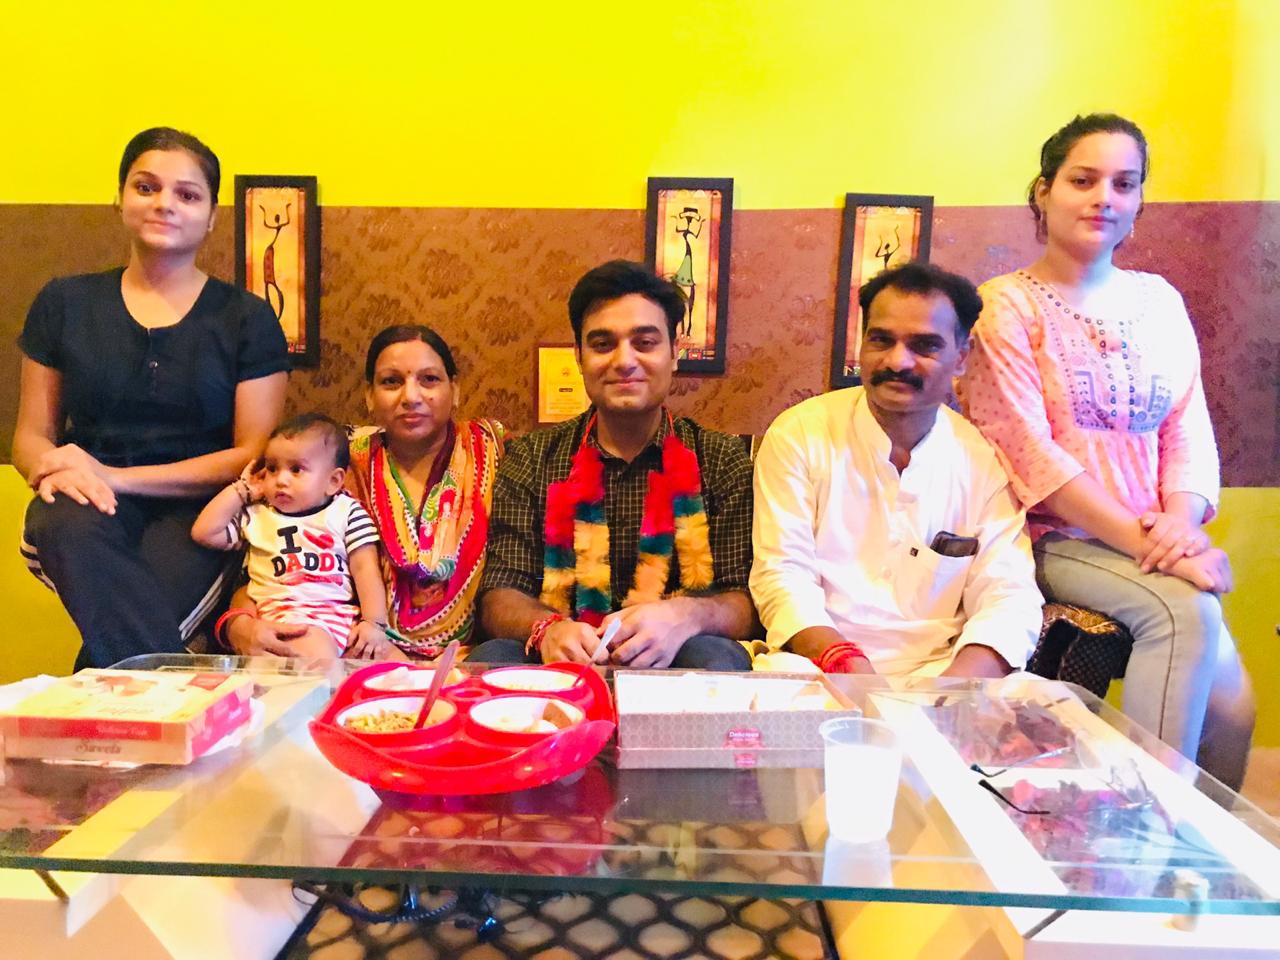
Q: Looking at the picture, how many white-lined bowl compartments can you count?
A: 4